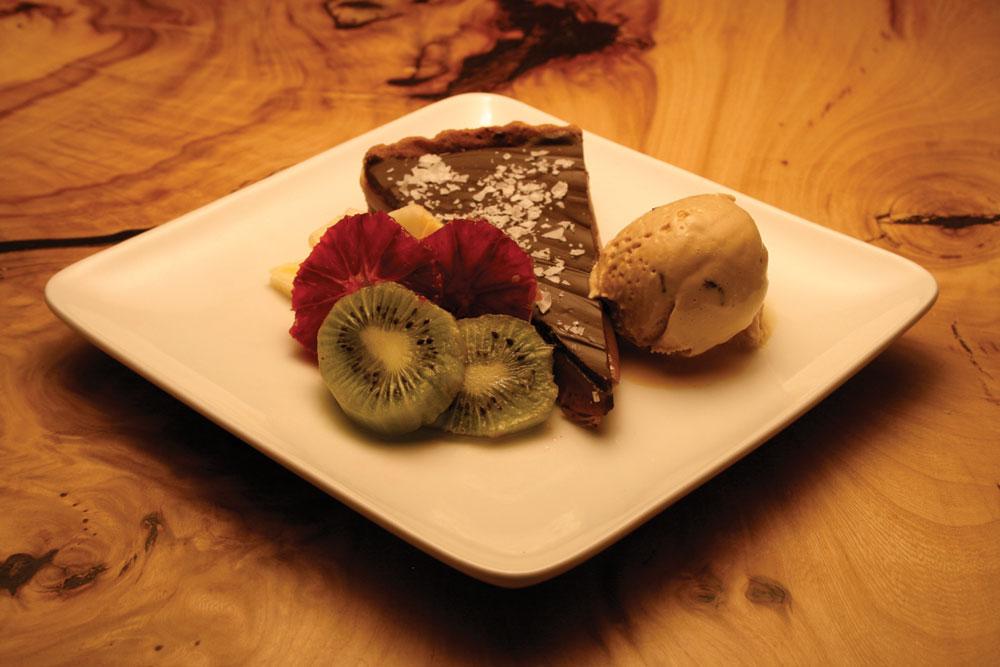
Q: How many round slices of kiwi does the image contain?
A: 2